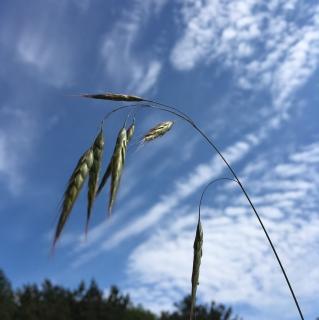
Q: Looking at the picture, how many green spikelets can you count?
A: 7